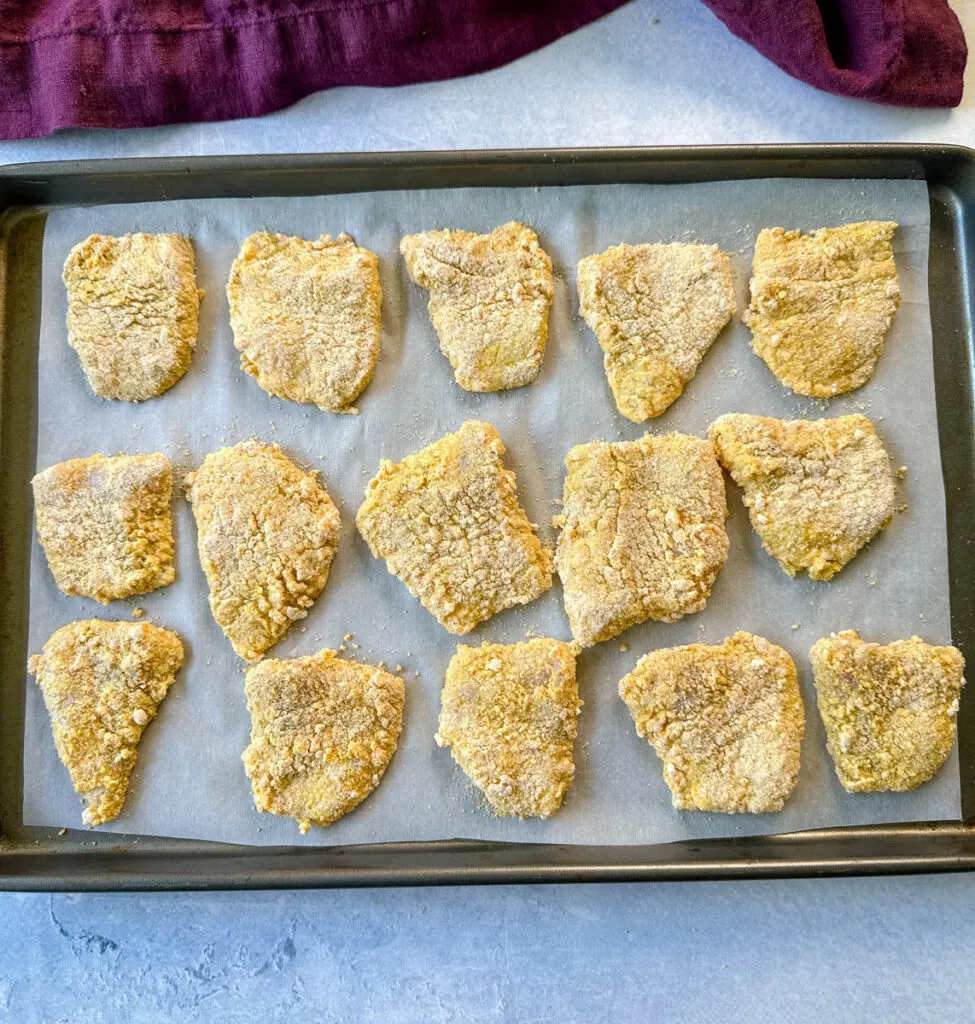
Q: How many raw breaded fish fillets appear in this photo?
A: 15